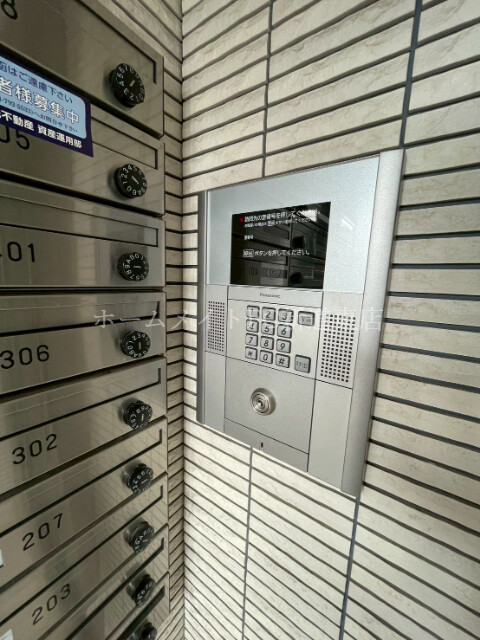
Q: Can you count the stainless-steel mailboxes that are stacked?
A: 9